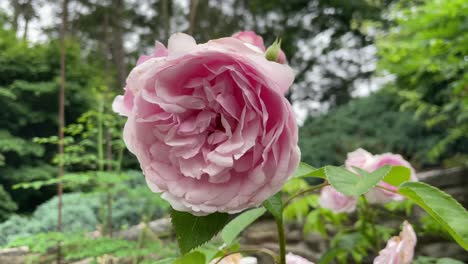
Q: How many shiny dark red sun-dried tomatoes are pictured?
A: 0